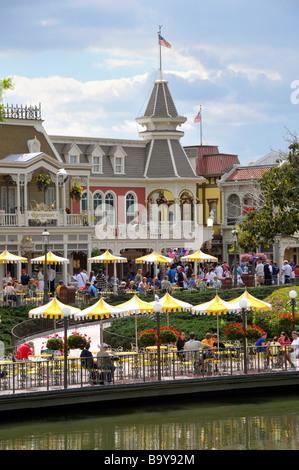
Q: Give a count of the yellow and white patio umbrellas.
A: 11